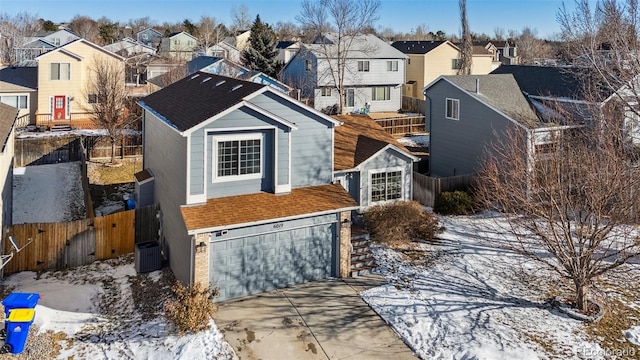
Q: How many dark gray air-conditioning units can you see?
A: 1